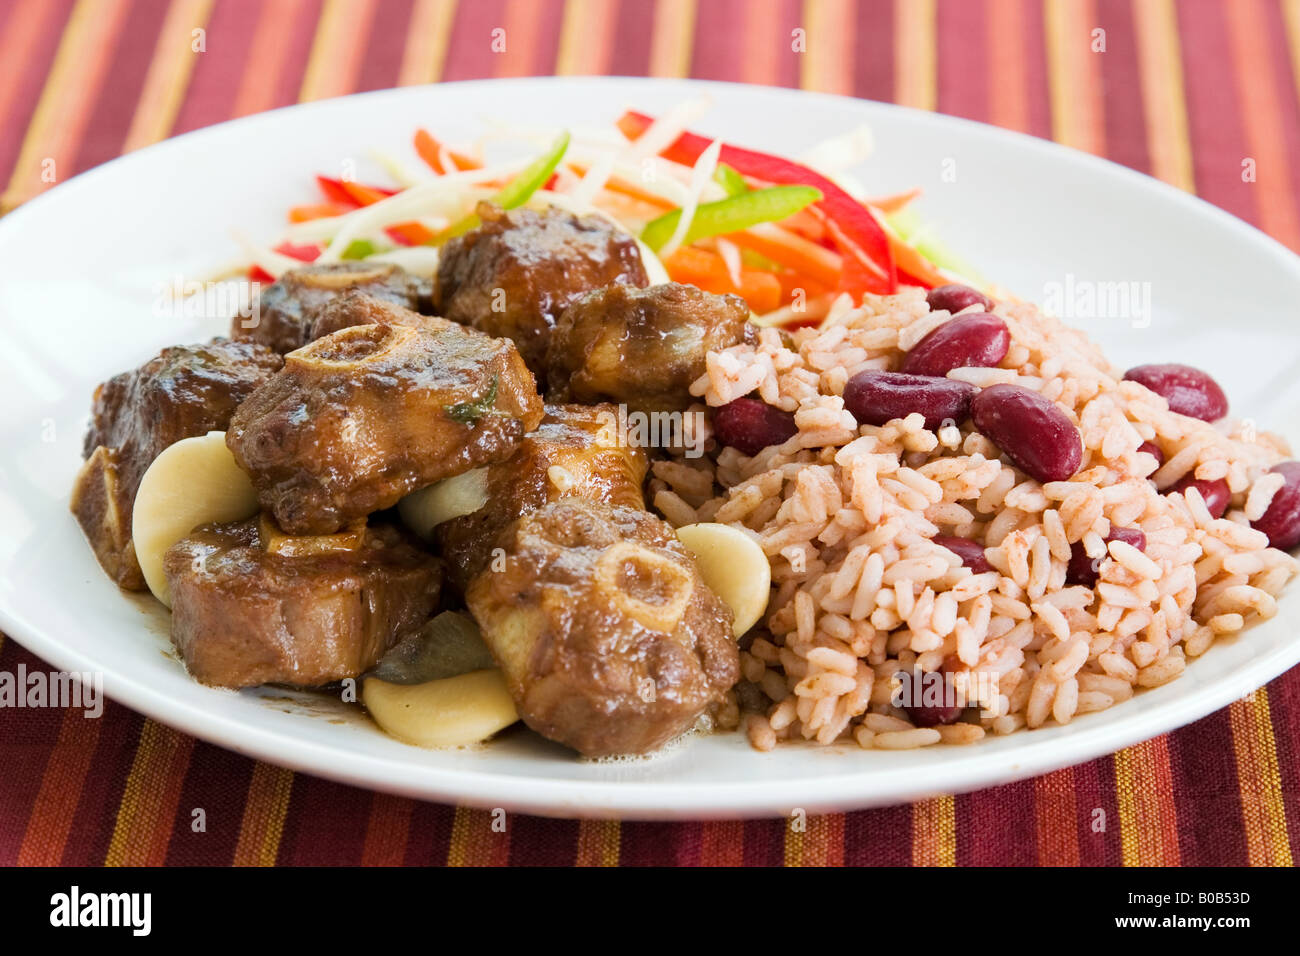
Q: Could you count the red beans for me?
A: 12